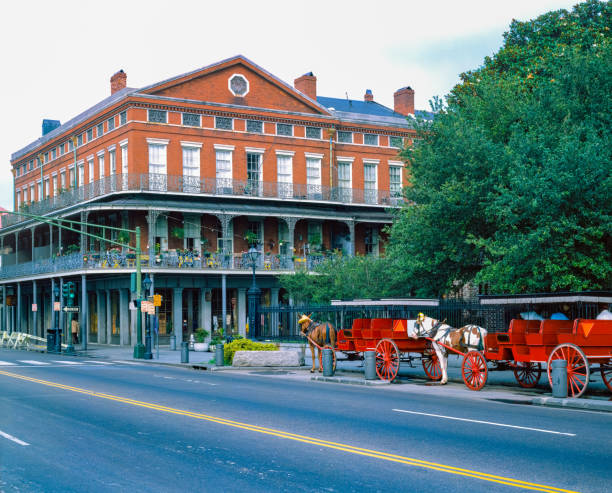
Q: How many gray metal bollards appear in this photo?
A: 6